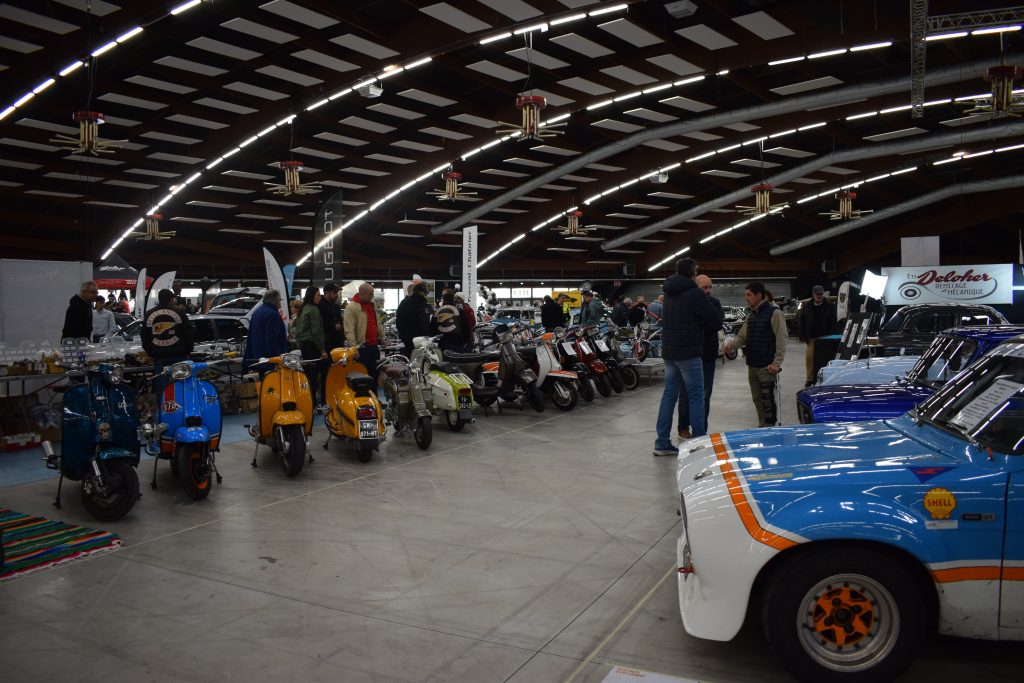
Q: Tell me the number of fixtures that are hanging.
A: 9